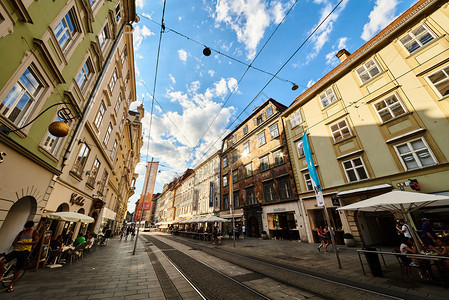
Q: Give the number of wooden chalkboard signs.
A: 1